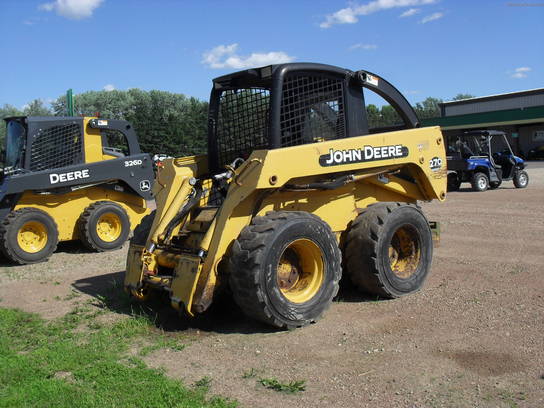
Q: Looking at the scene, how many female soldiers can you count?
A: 0